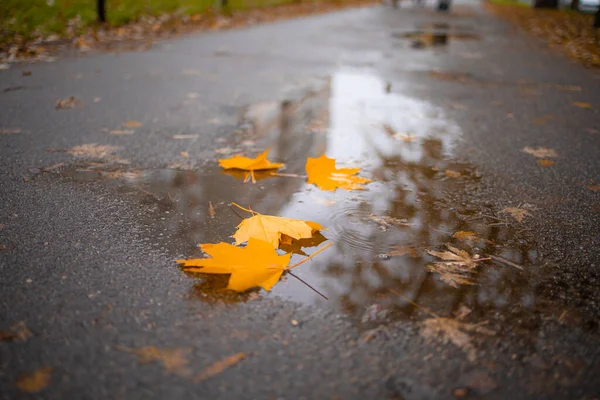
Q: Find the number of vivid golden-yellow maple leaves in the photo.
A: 4